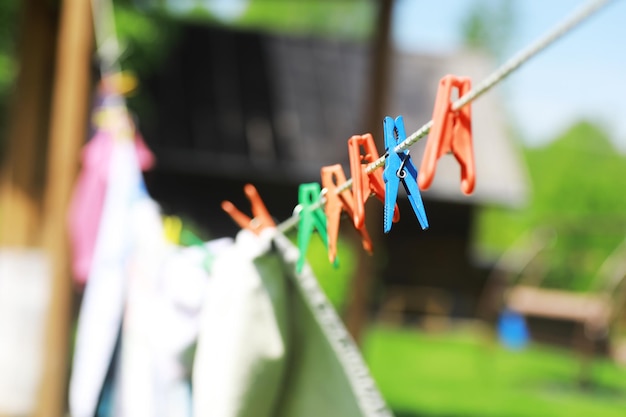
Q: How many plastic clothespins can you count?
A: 6